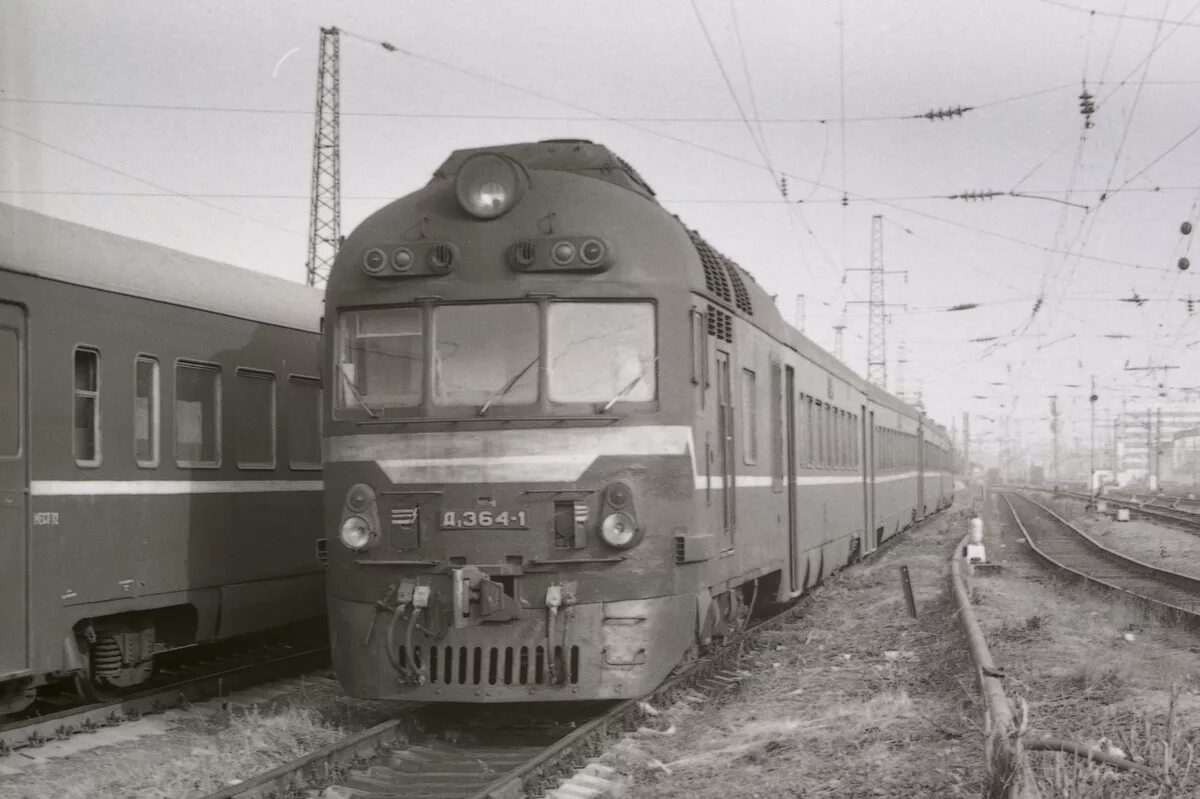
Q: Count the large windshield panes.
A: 3